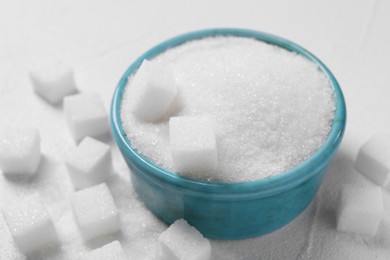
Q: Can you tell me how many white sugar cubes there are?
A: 12